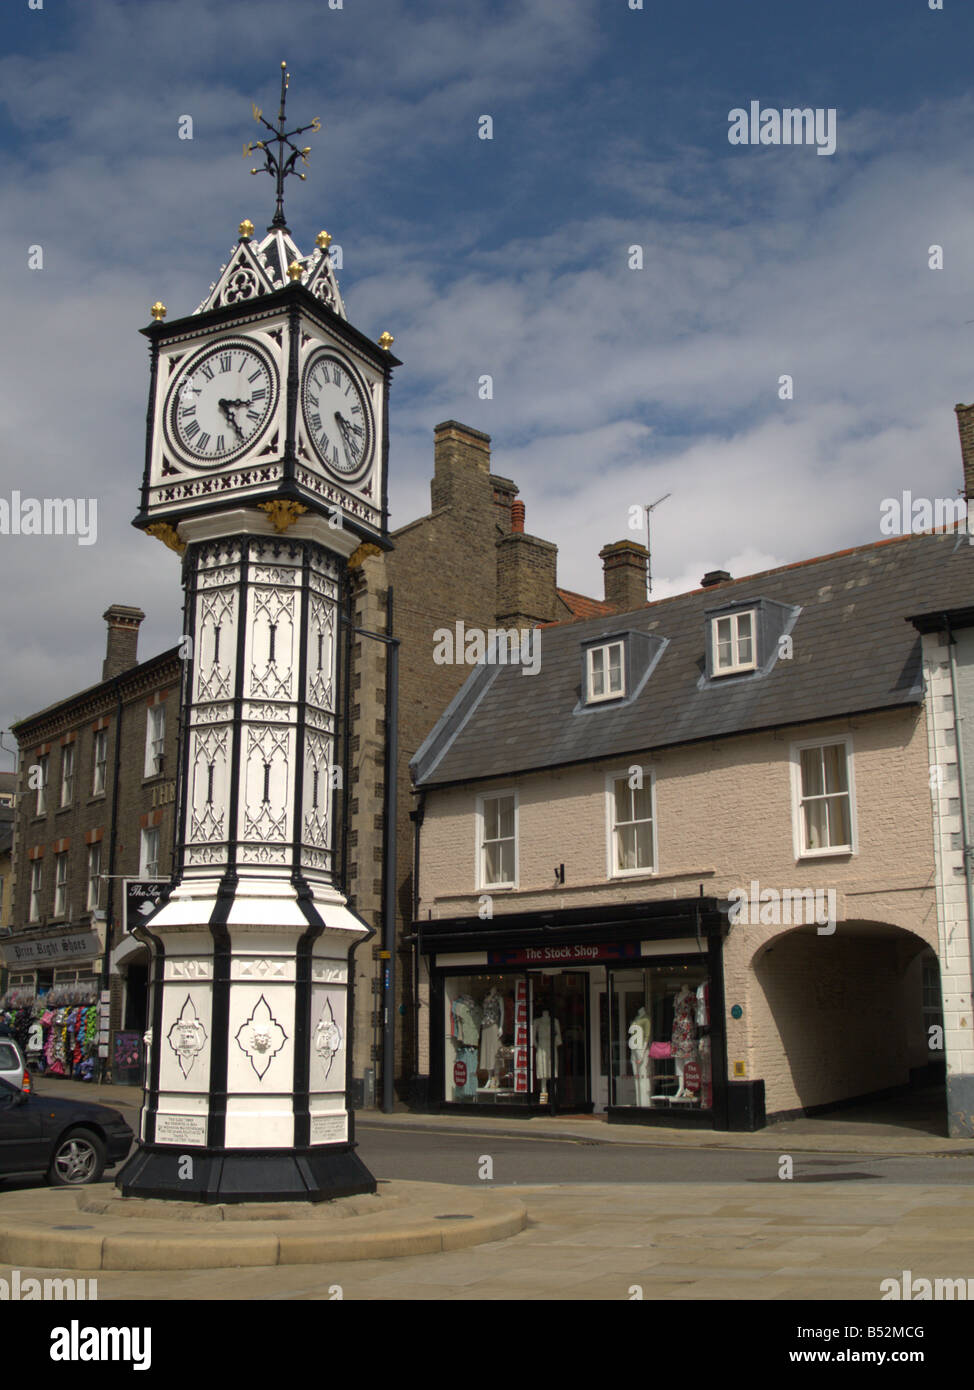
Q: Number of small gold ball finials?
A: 5